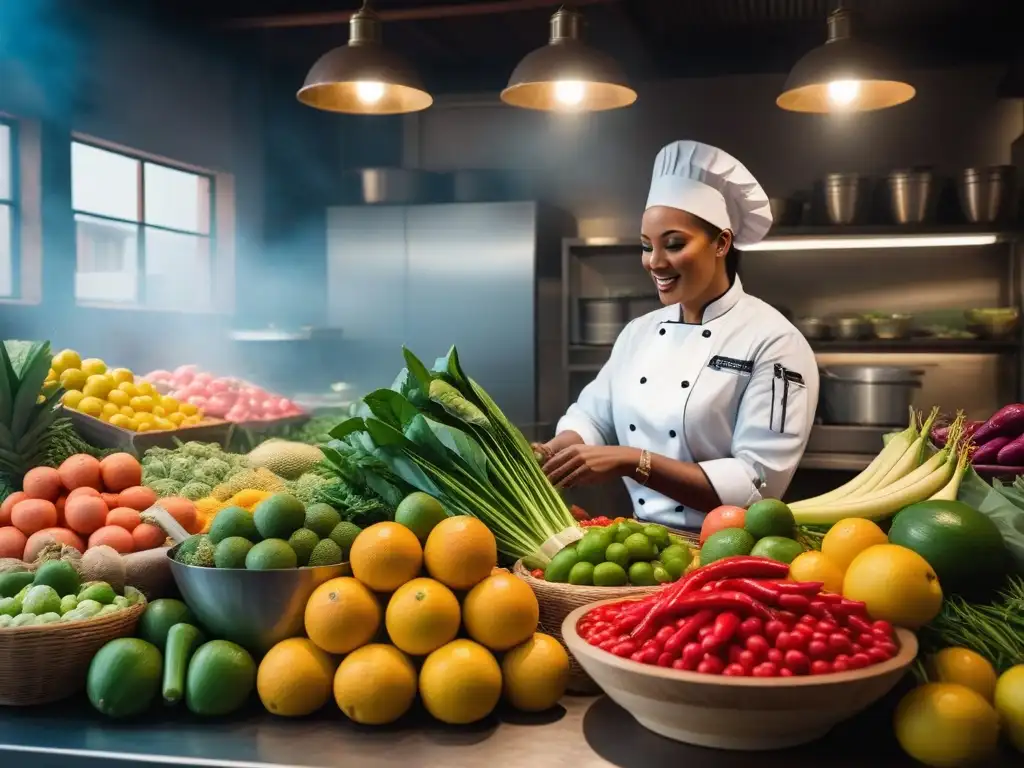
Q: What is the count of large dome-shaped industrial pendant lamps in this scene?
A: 3